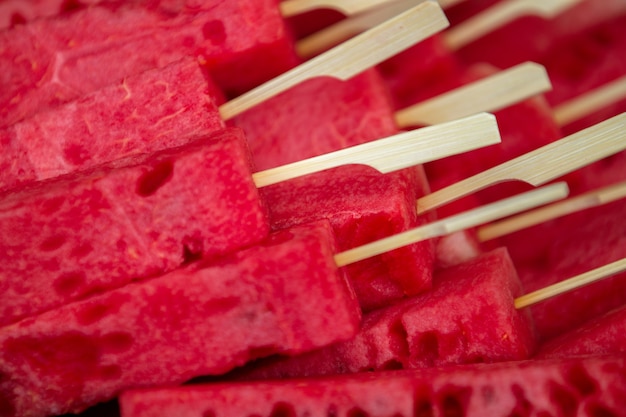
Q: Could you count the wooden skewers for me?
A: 11